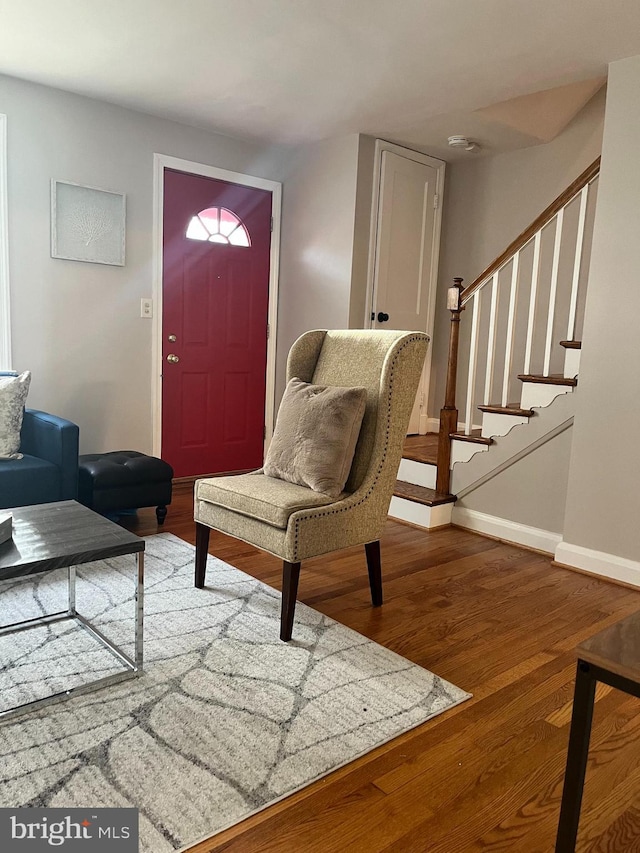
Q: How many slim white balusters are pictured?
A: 6